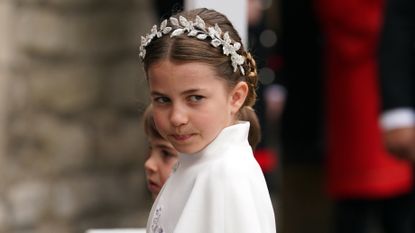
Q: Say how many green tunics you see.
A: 0